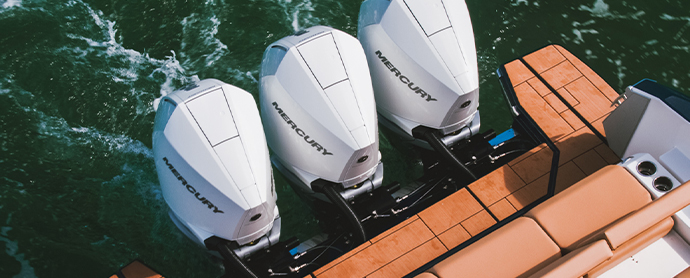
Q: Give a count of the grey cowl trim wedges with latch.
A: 3